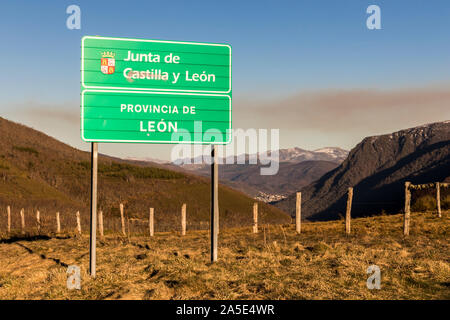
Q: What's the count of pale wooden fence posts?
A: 14